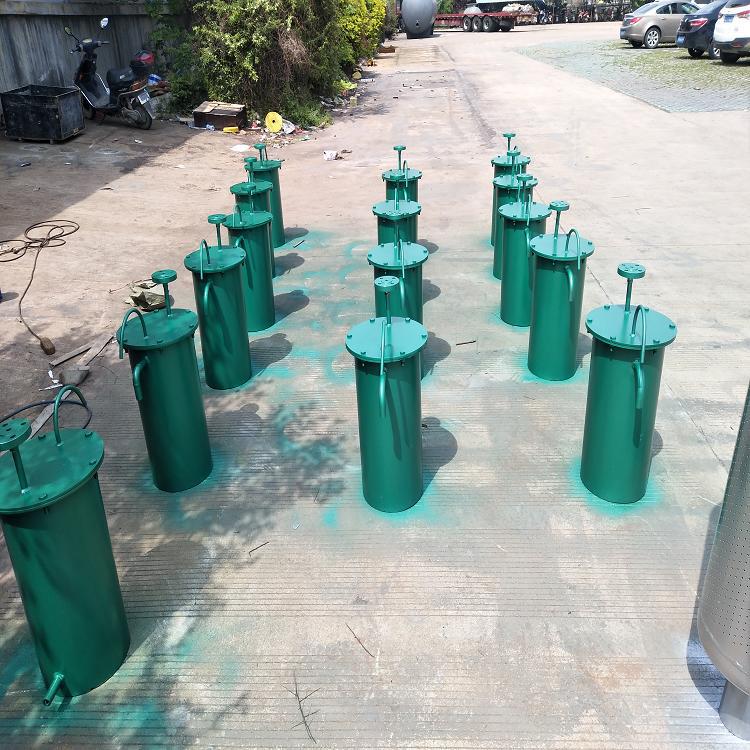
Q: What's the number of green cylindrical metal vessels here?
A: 15